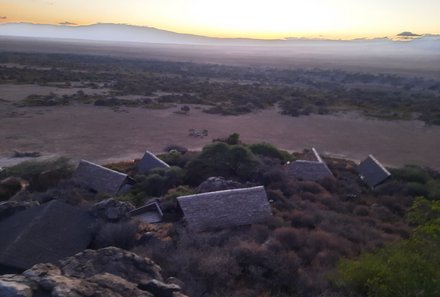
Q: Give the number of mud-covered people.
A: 0